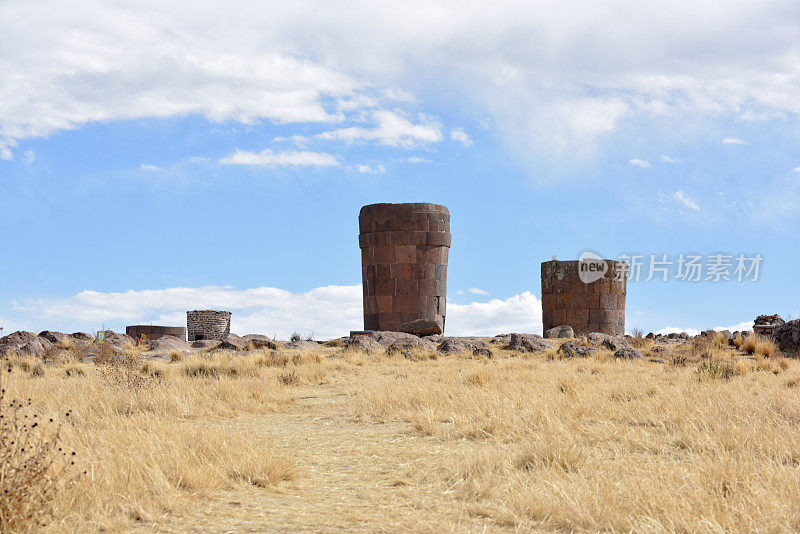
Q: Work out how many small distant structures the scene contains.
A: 2